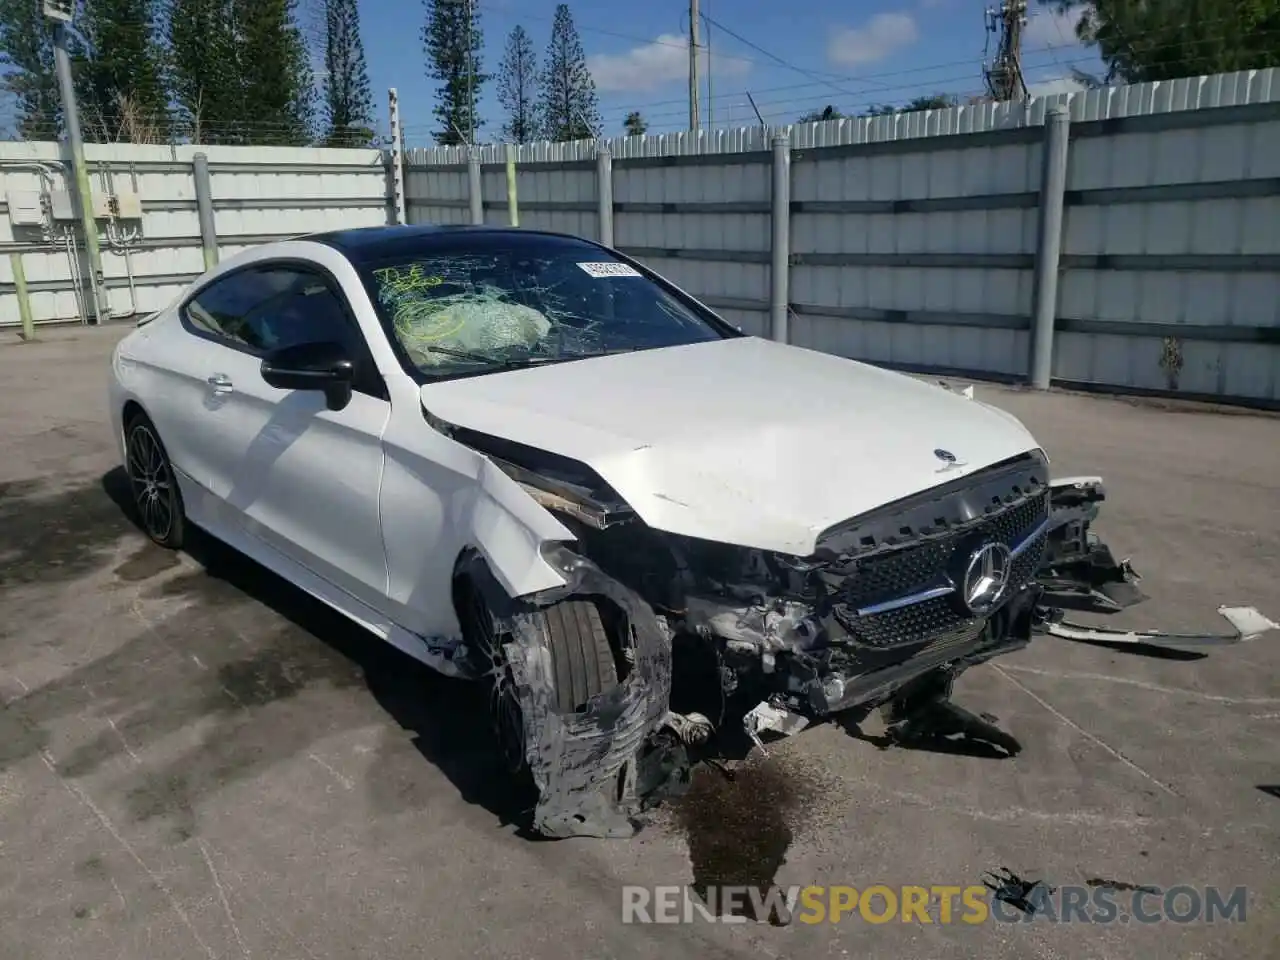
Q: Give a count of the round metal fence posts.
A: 5